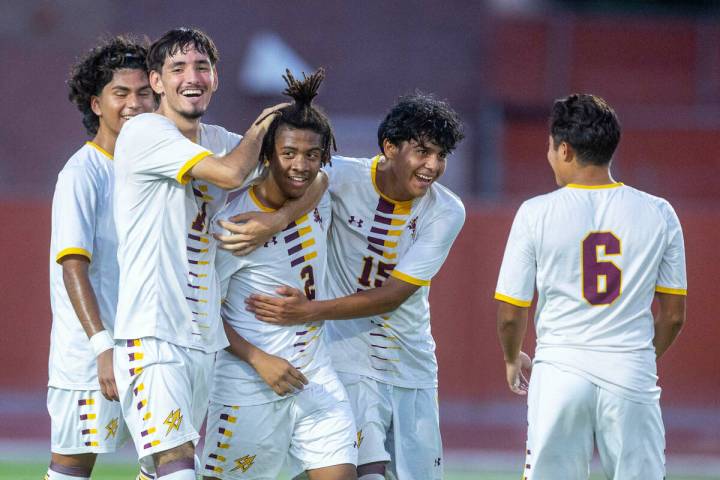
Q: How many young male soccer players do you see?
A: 5